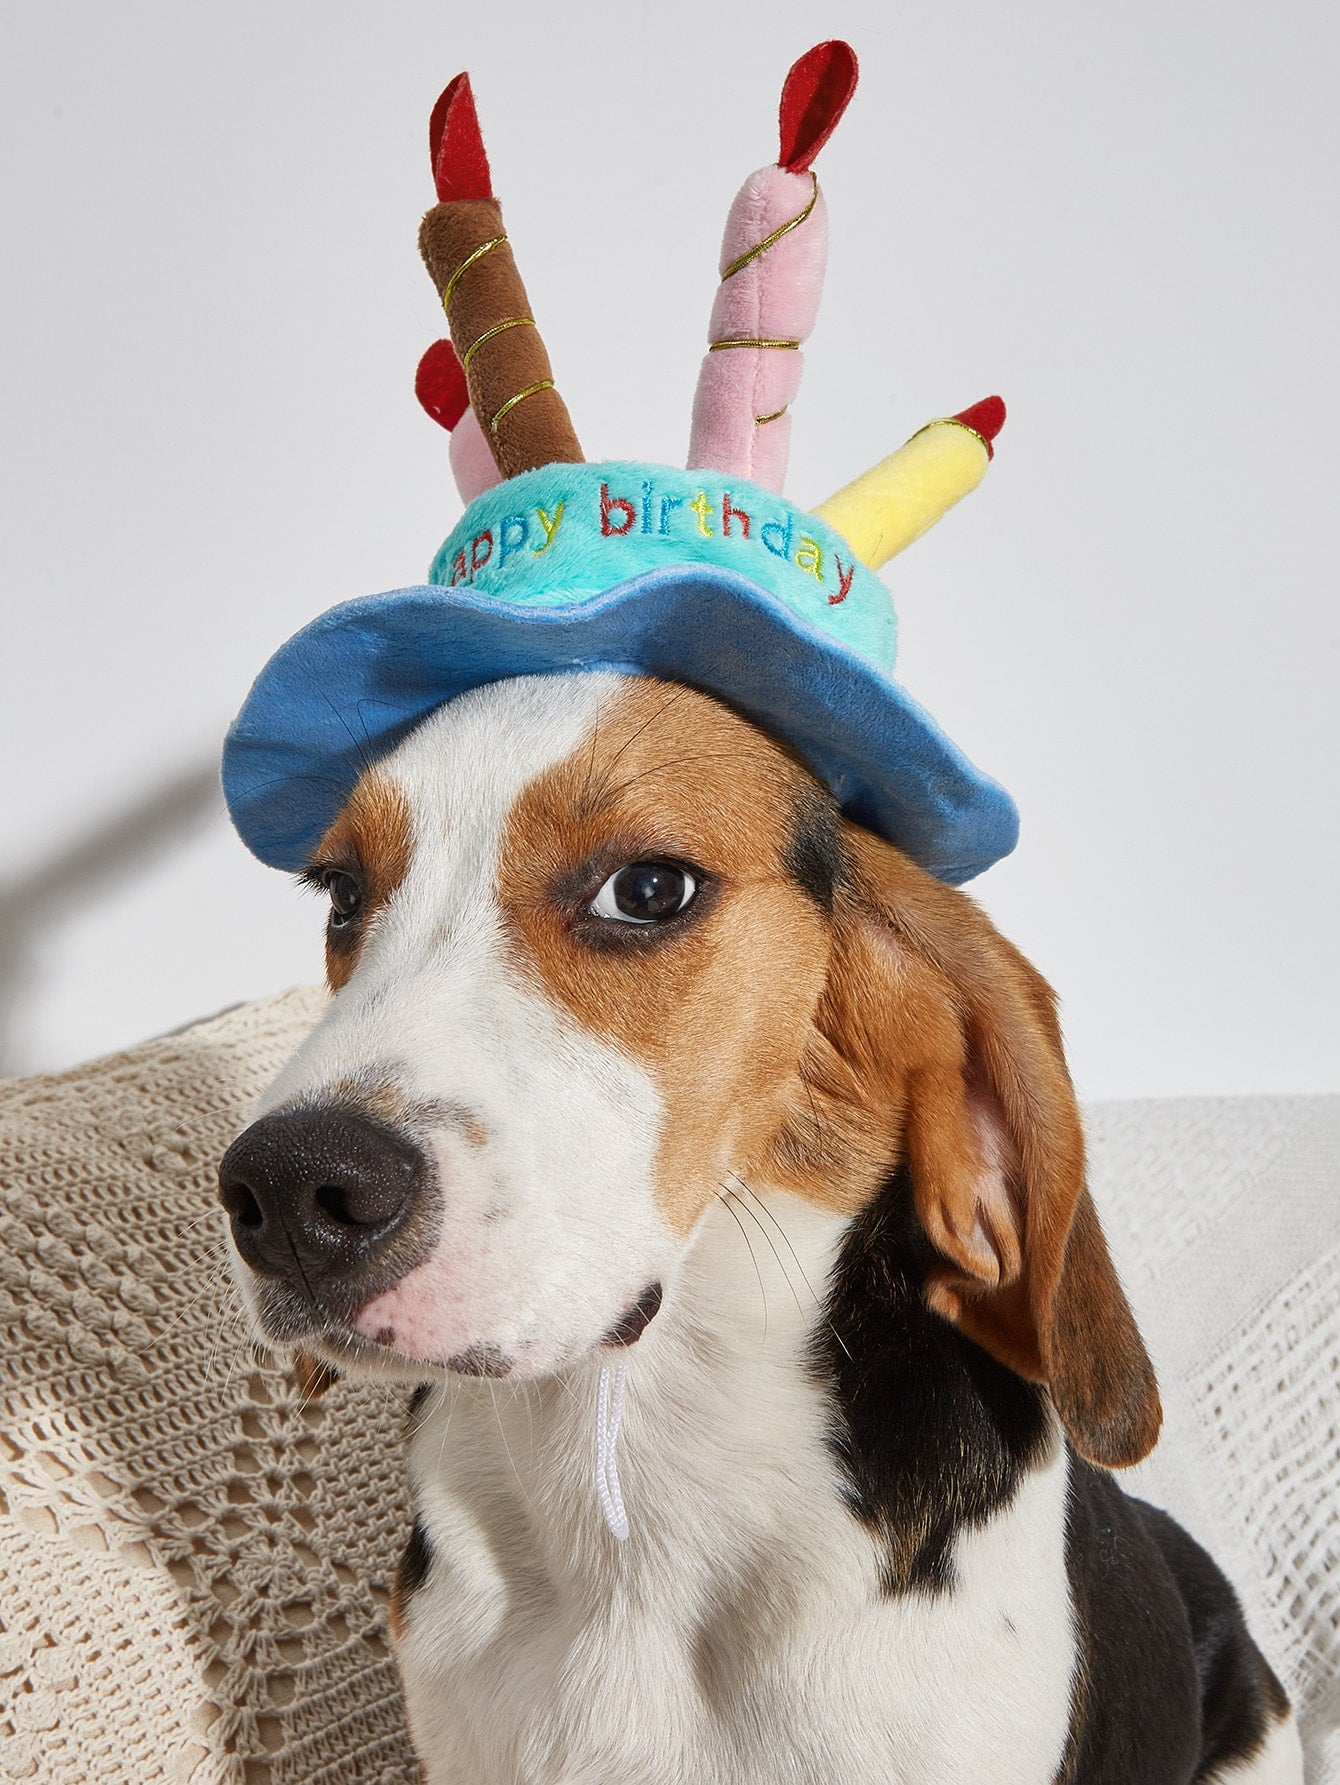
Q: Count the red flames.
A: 4